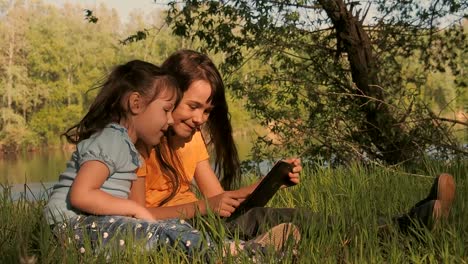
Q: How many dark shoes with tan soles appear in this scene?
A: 2